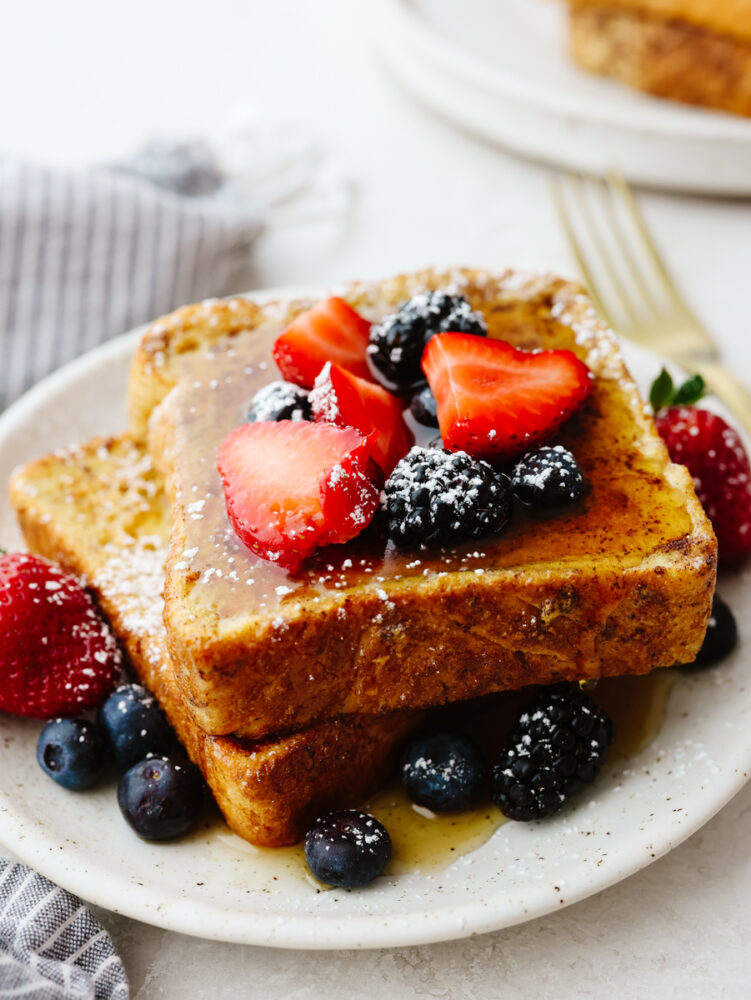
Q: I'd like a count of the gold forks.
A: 1